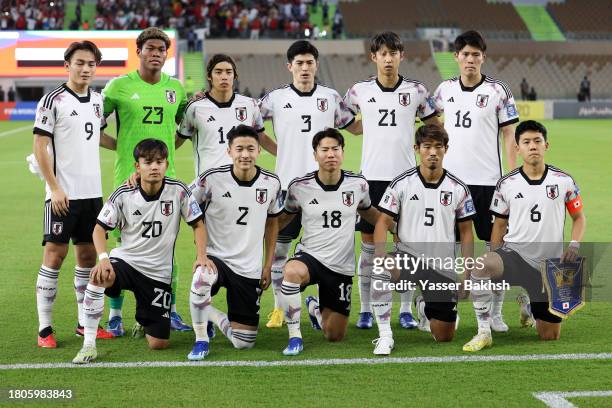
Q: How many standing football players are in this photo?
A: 6